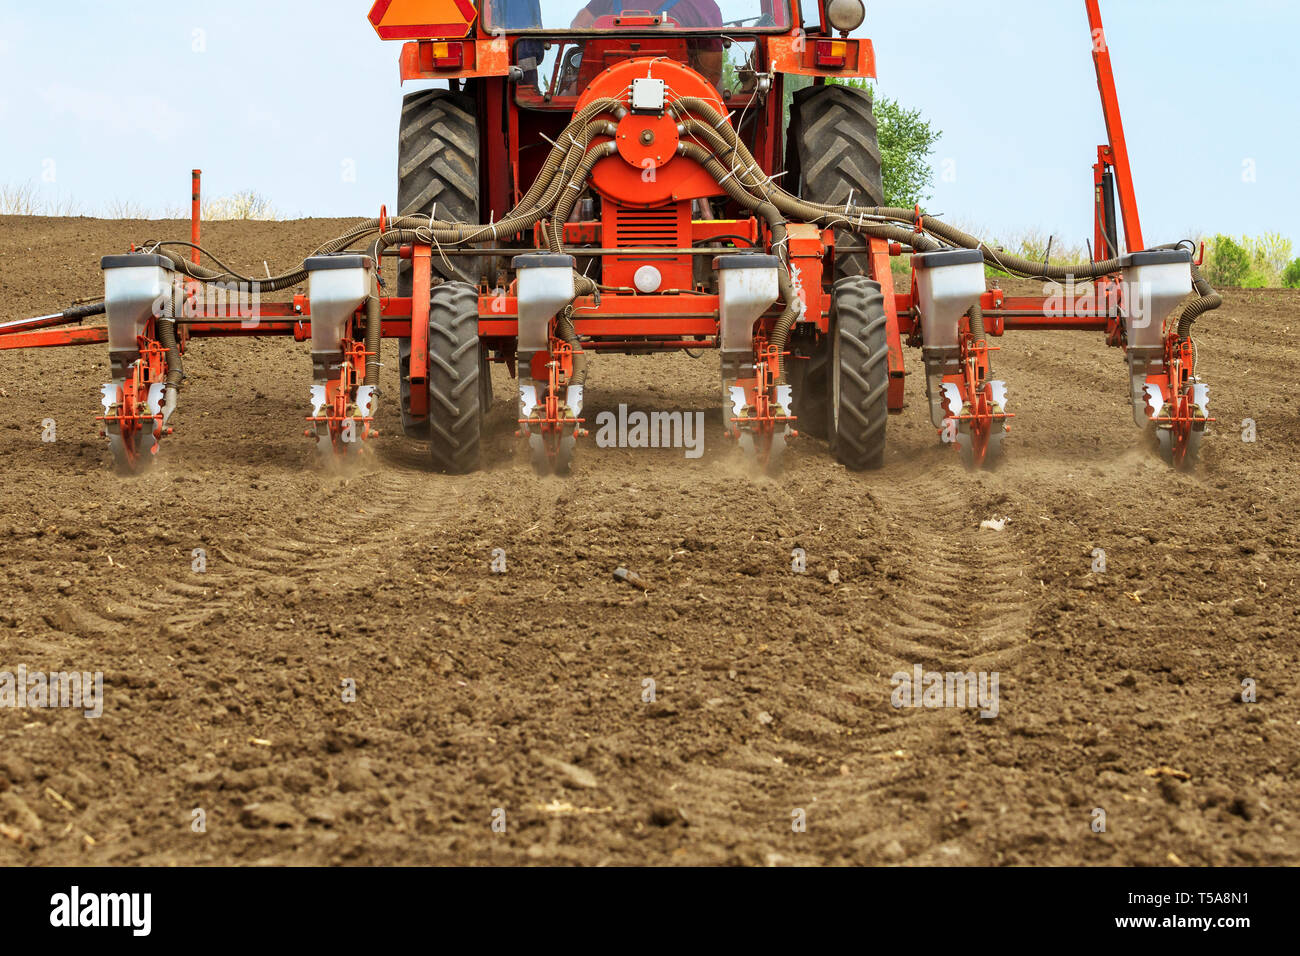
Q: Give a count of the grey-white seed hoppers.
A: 6